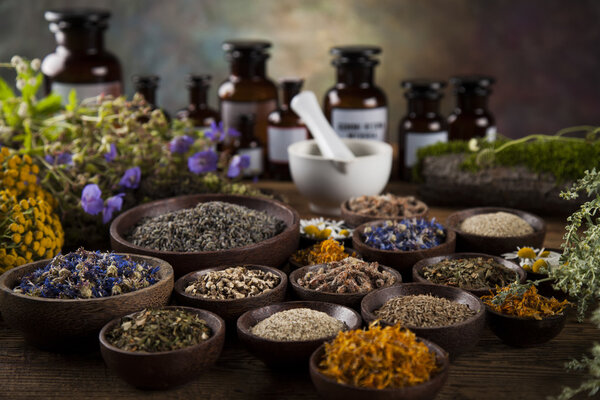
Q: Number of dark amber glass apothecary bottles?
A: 9